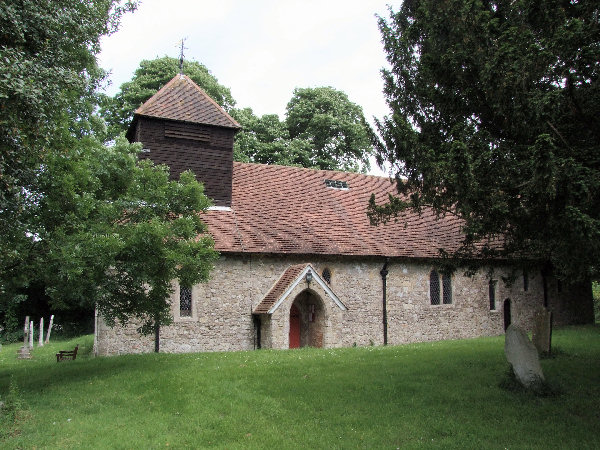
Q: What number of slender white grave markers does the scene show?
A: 4